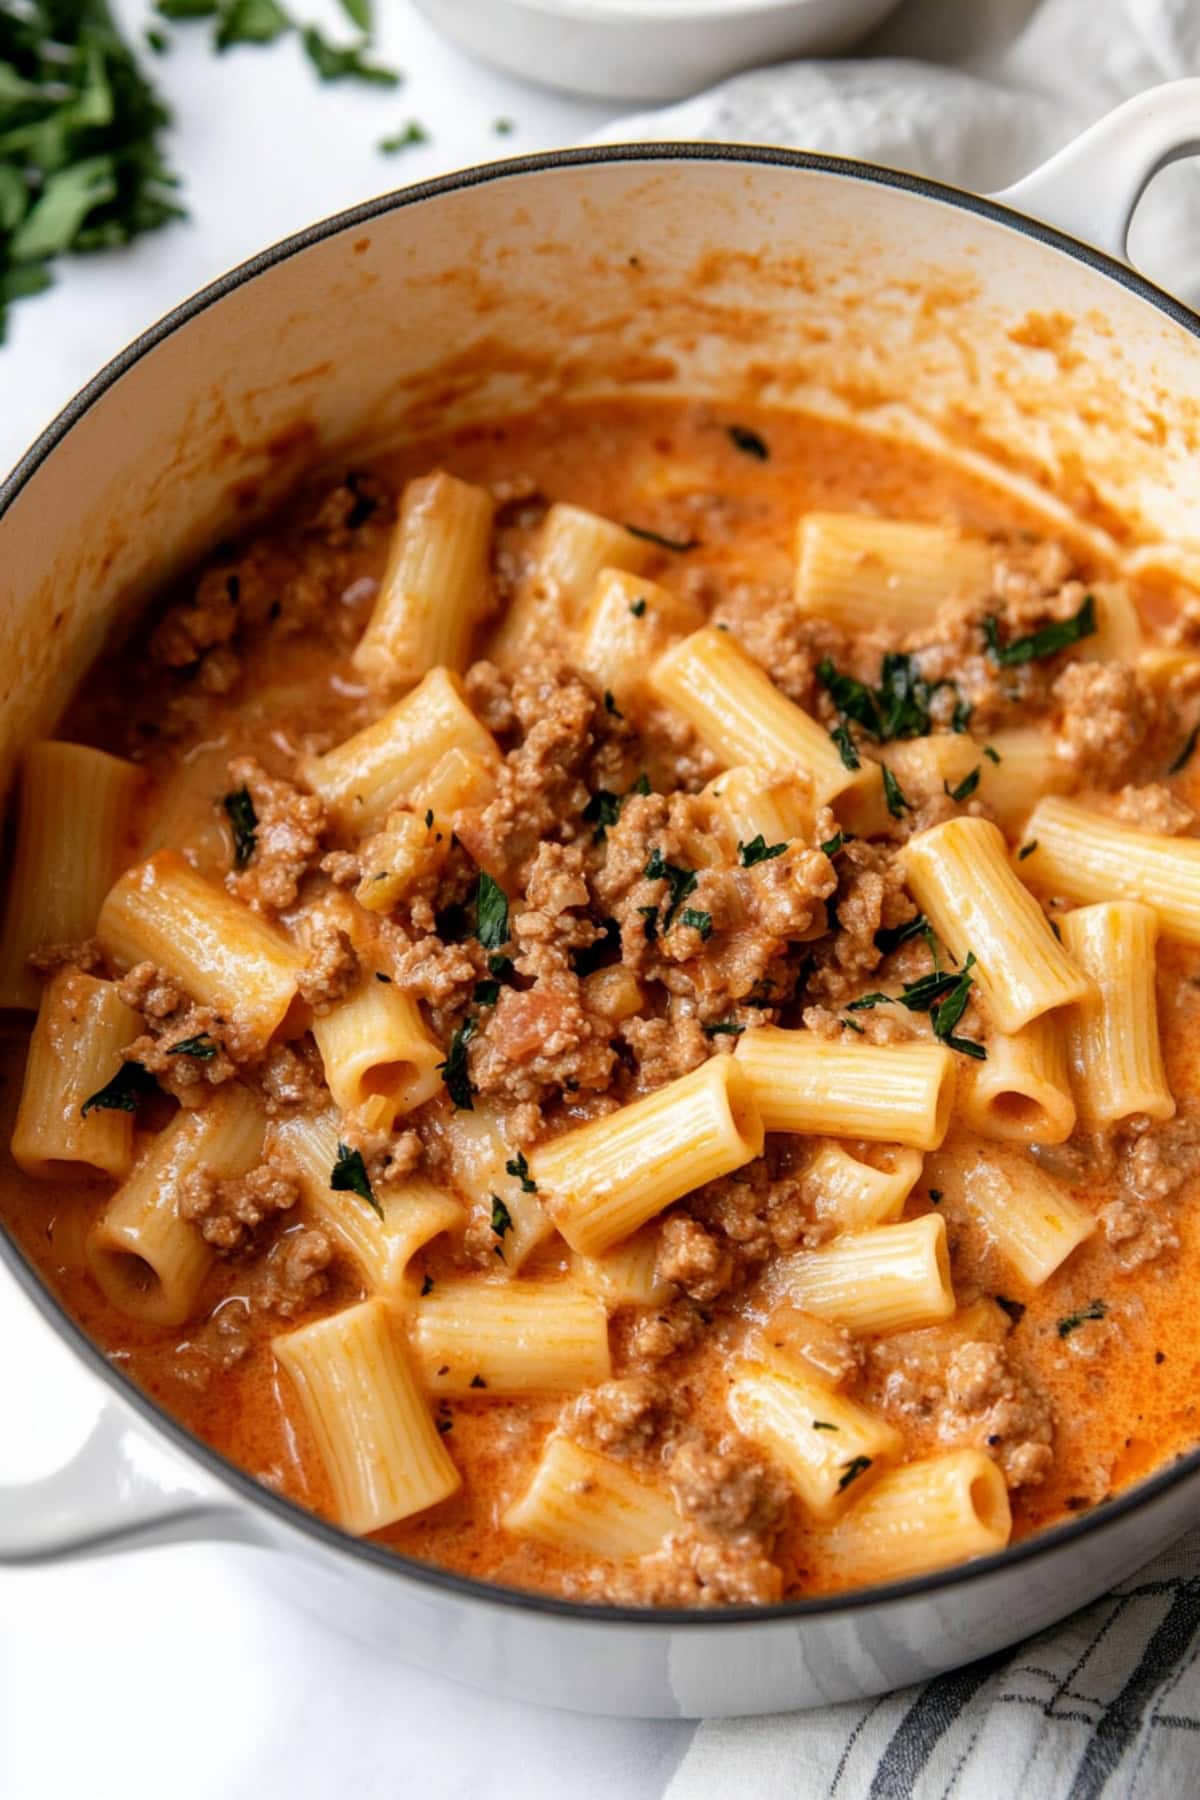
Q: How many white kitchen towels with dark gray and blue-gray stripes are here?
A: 1